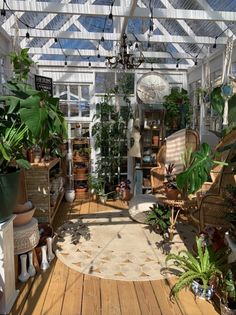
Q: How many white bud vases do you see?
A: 4